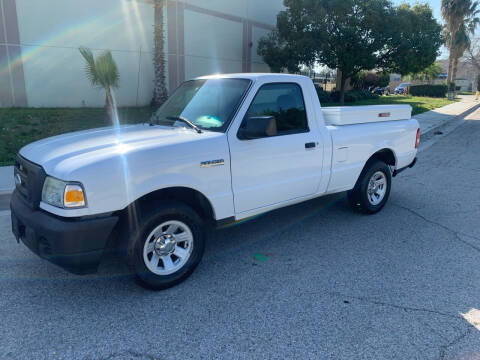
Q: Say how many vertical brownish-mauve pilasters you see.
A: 3